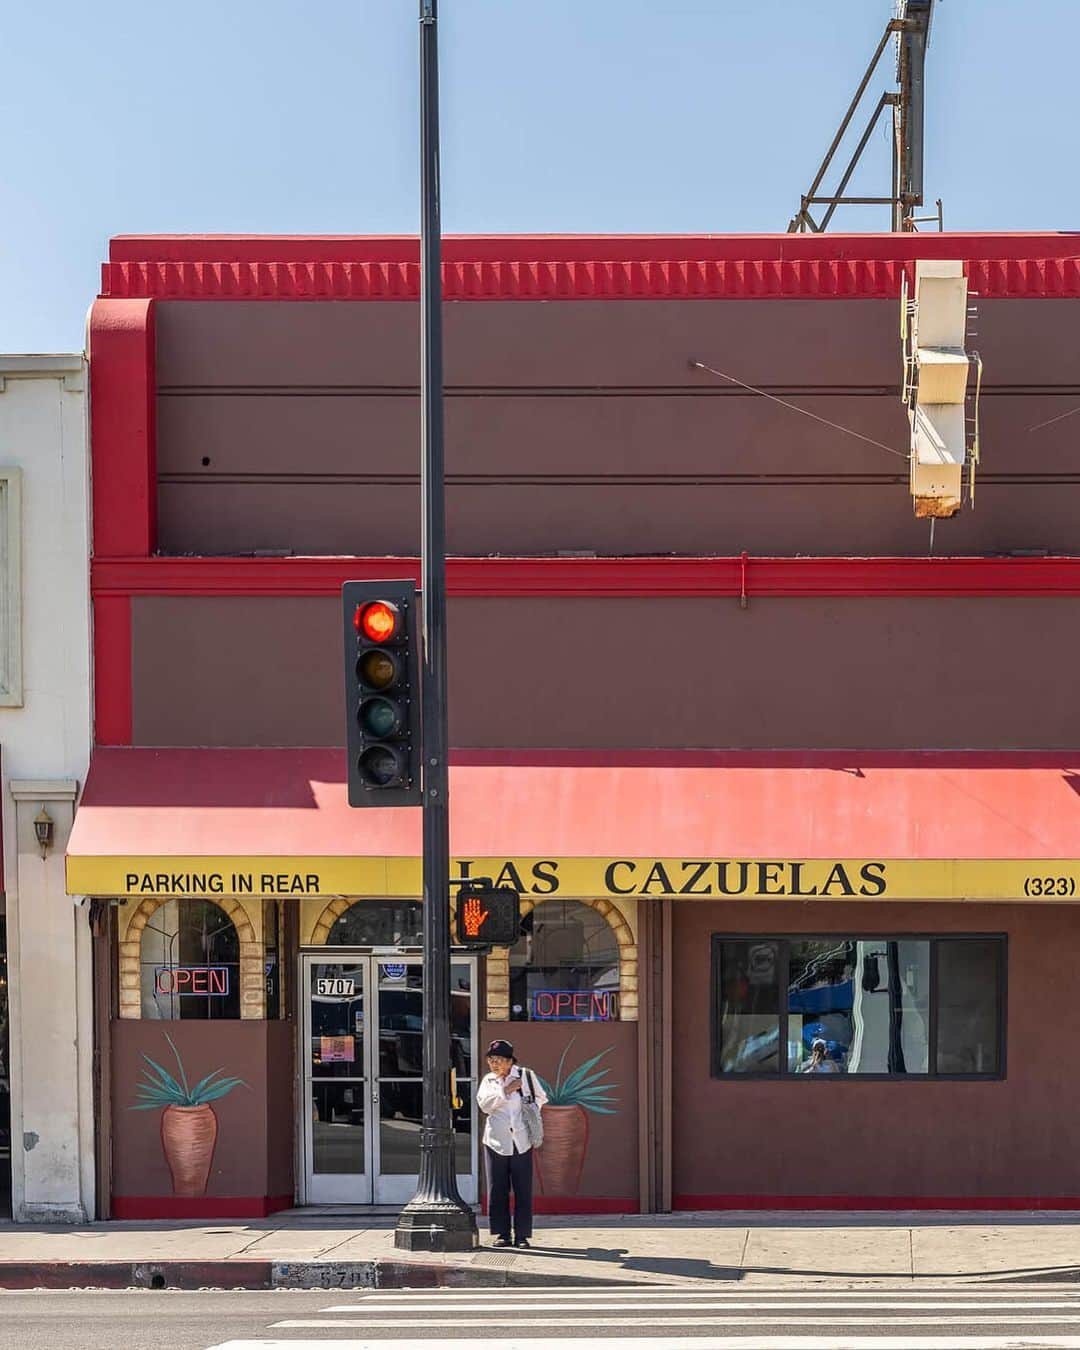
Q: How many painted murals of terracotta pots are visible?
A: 2